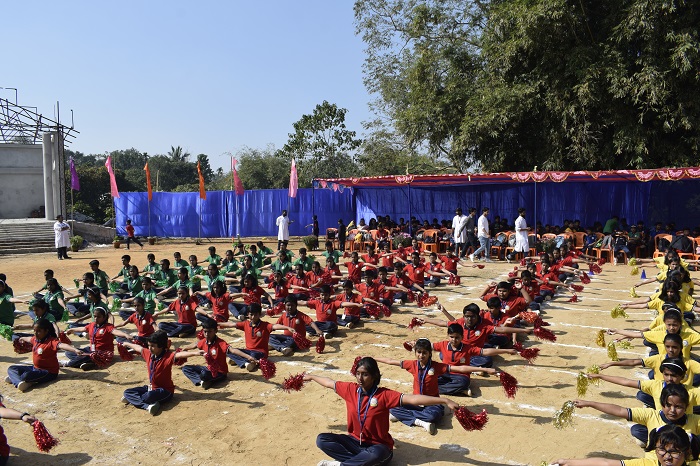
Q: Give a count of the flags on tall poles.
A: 6